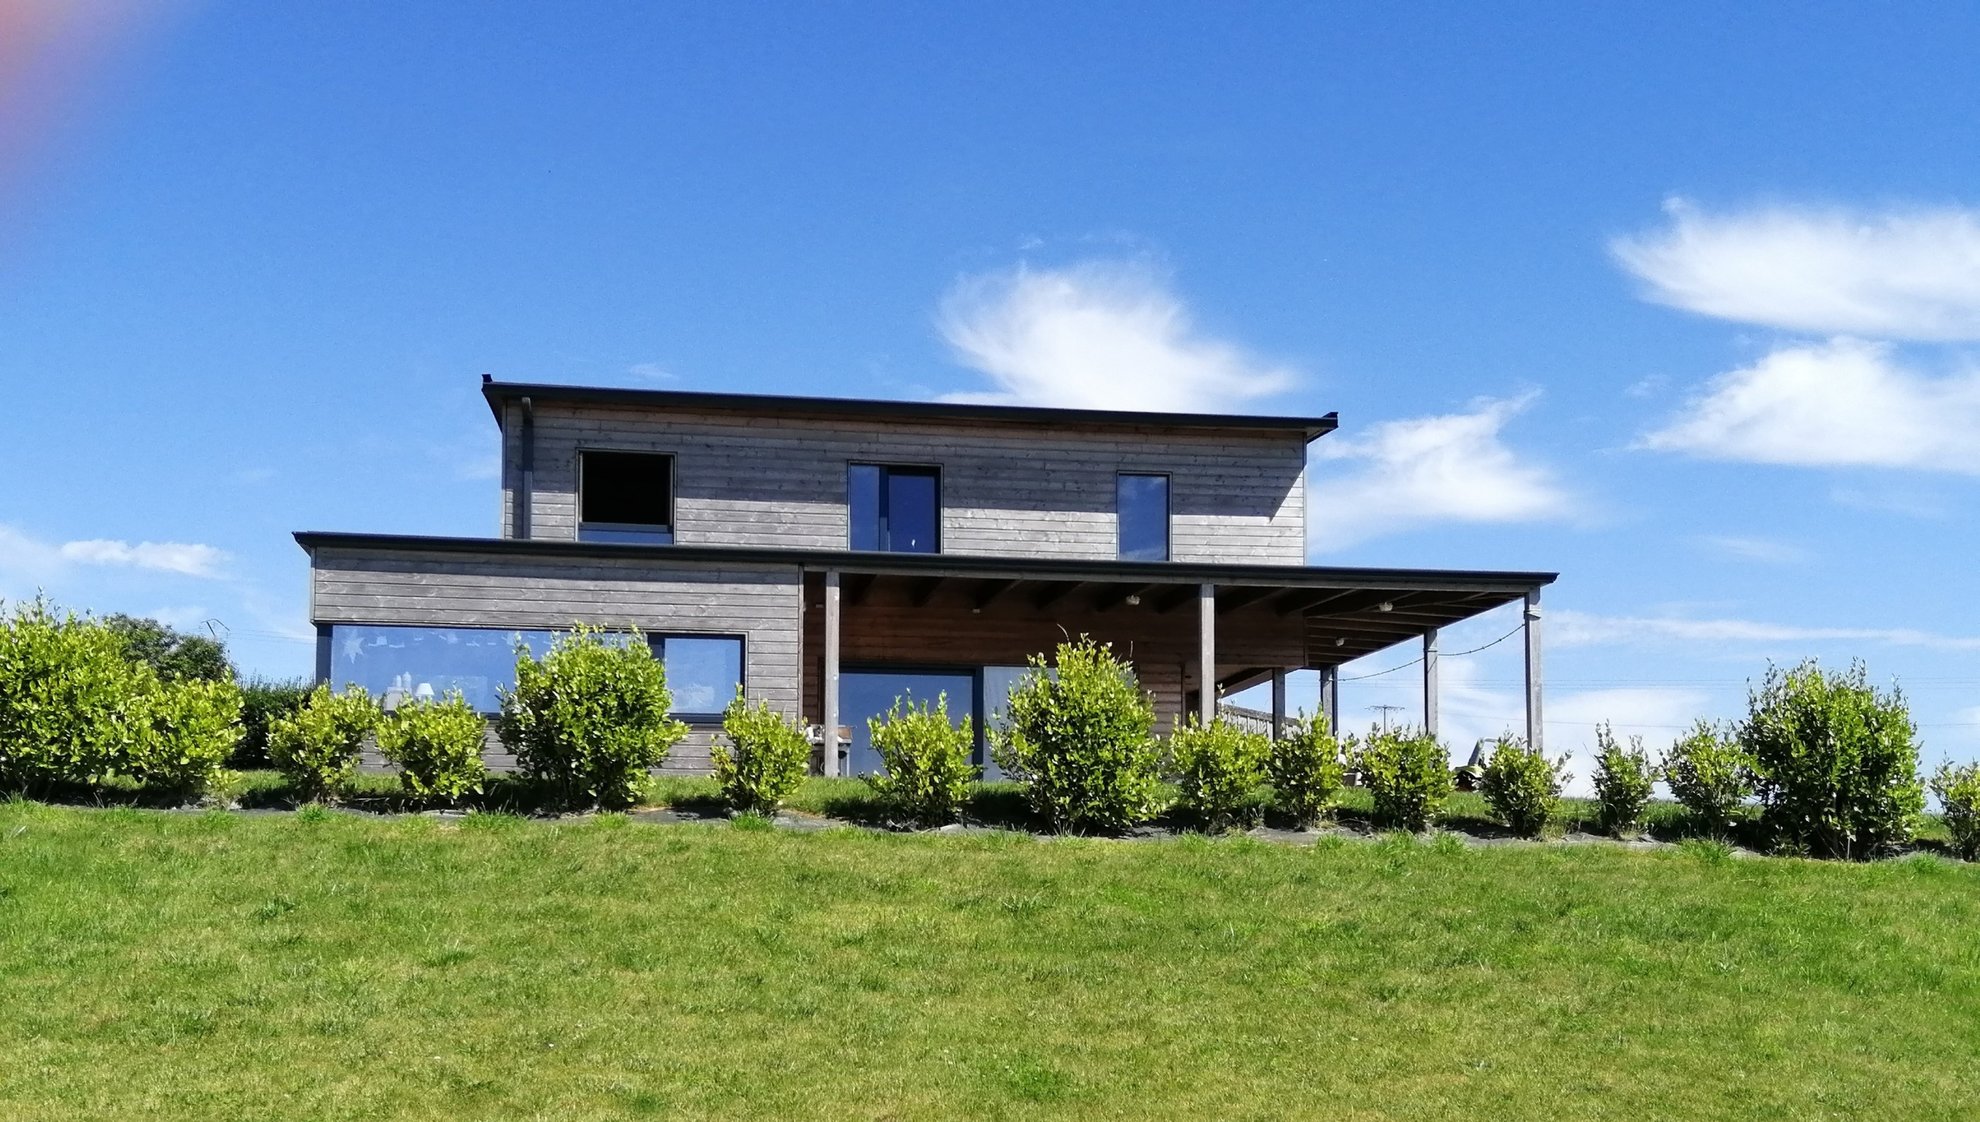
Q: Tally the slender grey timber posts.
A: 6